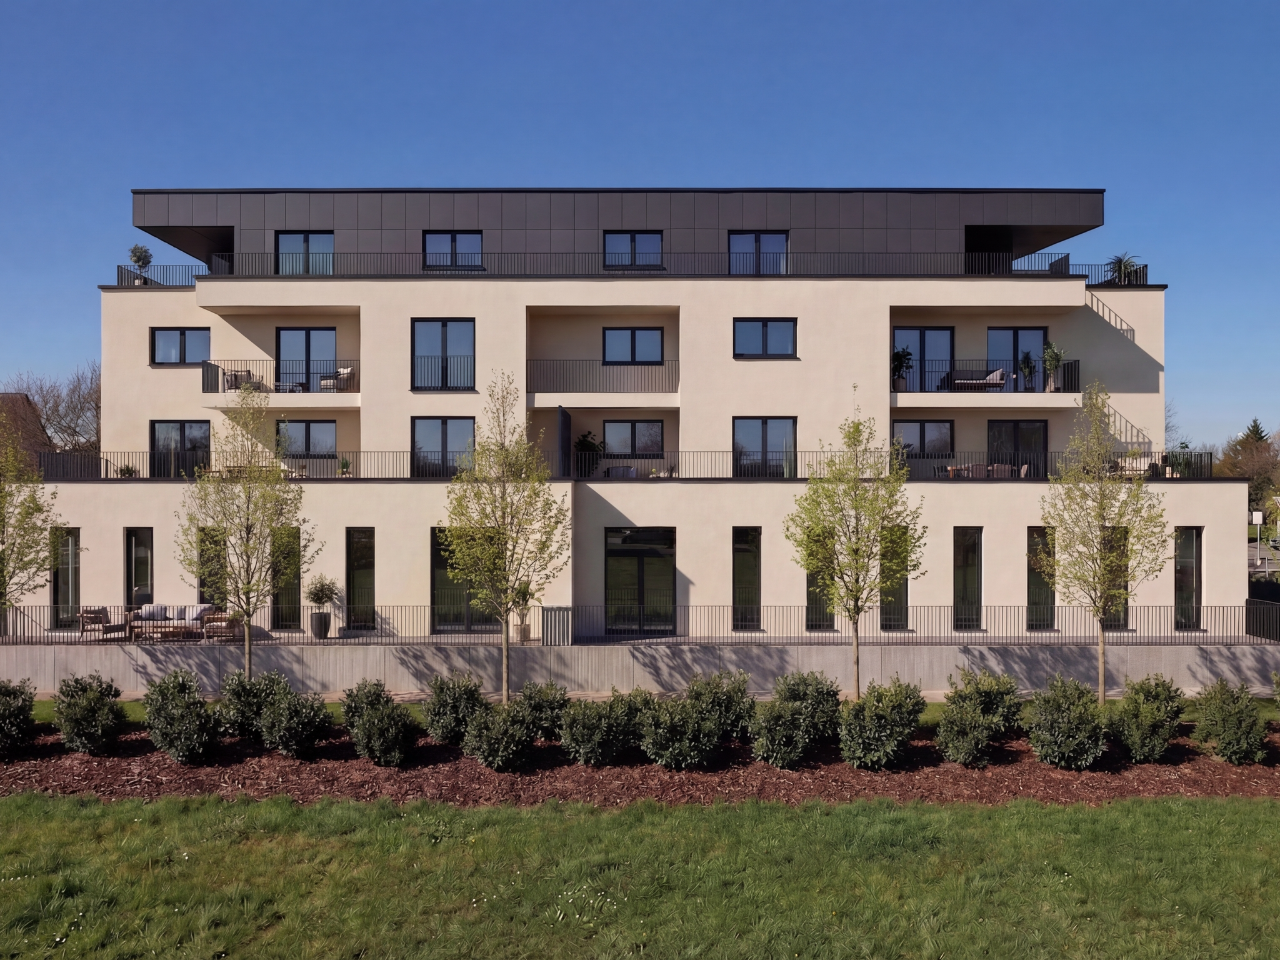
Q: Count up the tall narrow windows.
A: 12